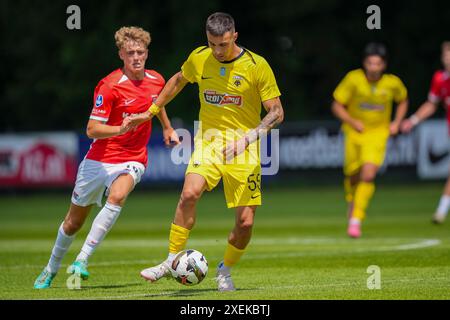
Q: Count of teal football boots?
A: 2